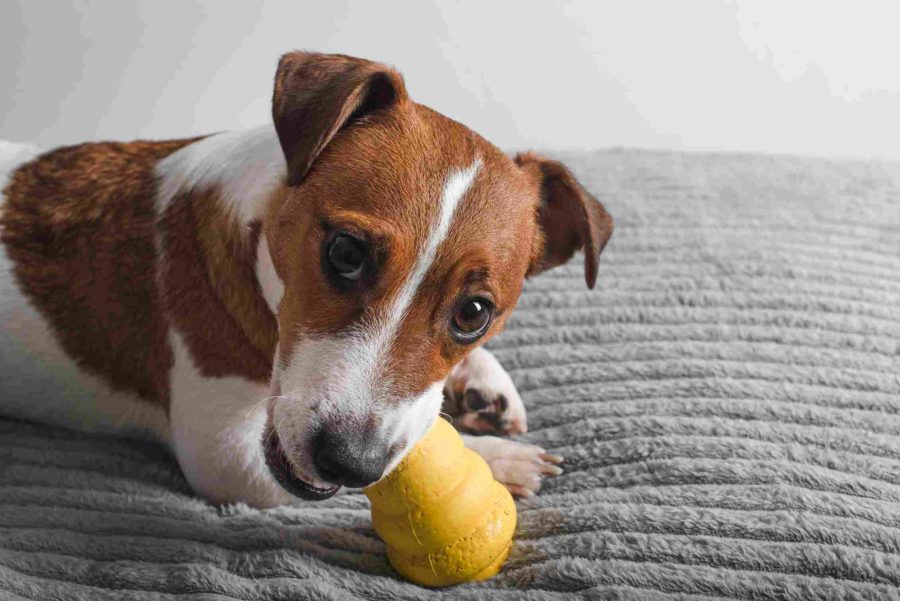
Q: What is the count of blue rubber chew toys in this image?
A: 0